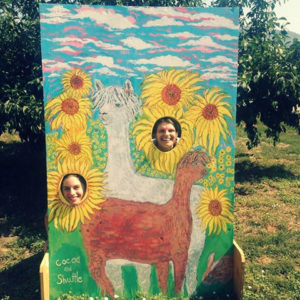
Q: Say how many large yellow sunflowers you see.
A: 8